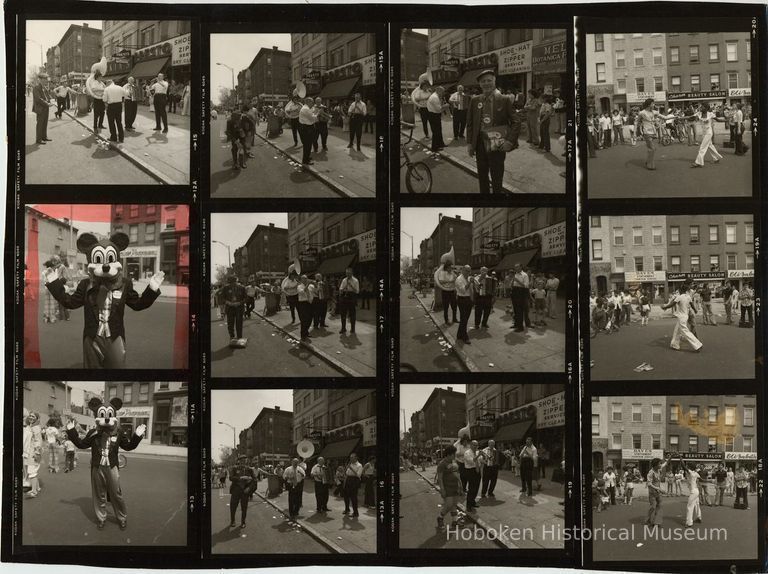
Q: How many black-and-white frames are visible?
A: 12